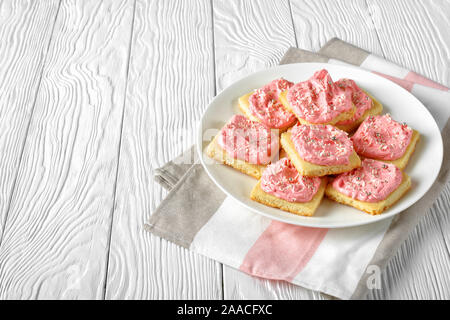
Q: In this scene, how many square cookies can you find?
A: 8